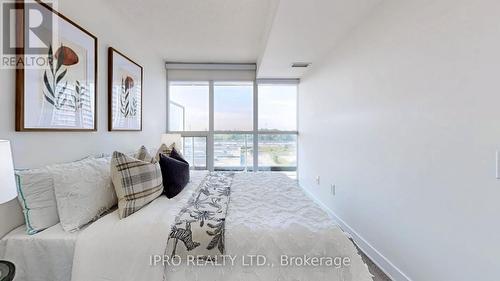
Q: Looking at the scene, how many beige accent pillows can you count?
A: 2